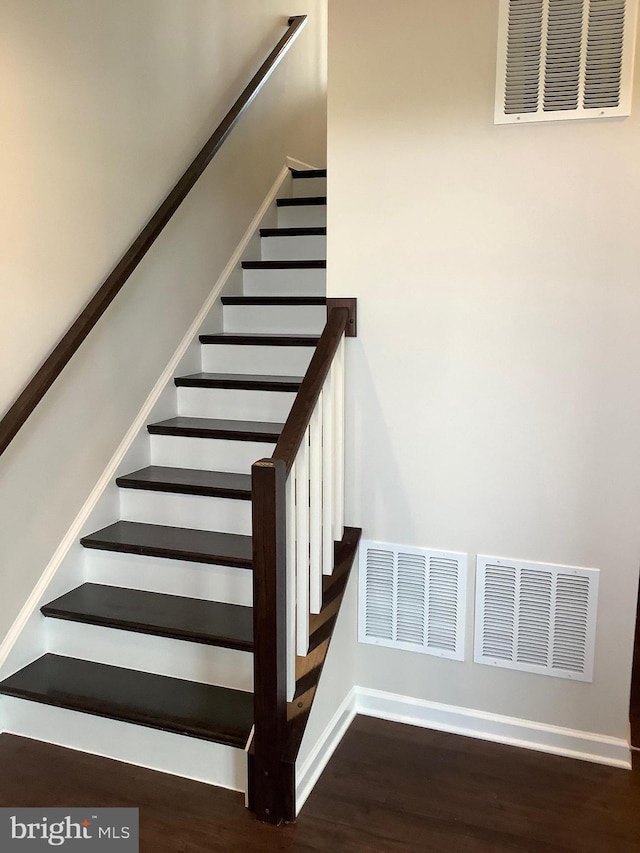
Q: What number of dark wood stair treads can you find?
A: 12